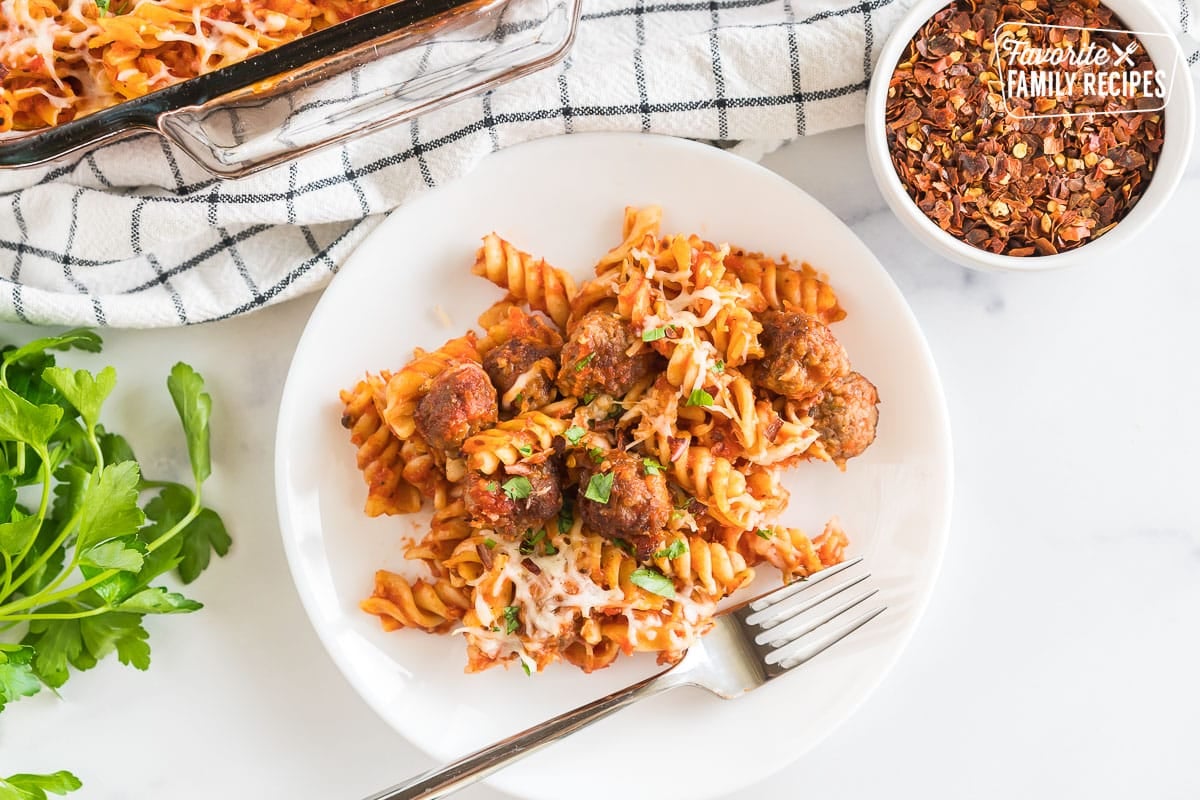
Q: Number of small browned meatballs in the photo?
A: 7